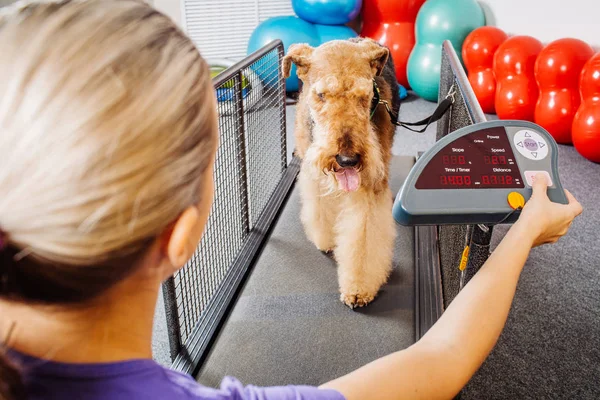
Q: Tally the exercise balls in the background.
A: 8